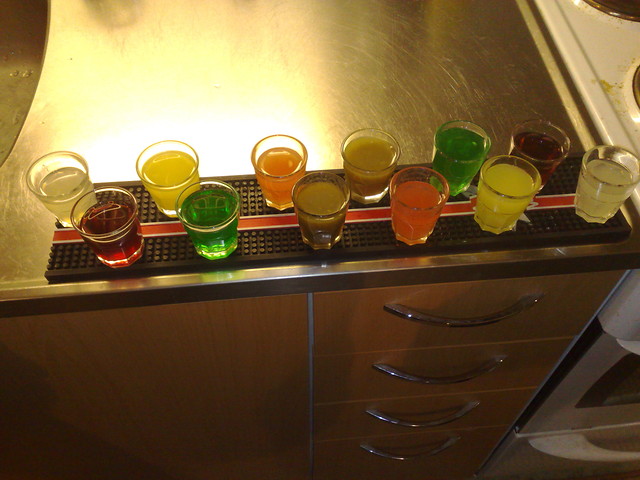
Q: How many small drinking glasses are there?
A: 12